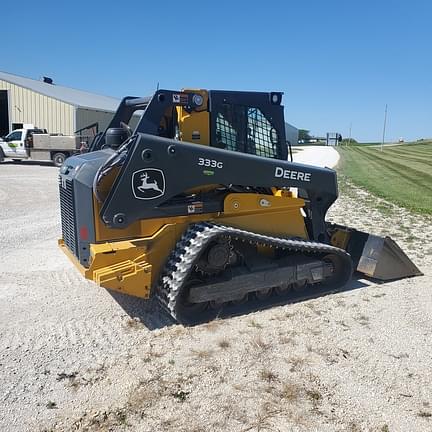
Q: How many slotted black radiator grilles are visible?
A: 1